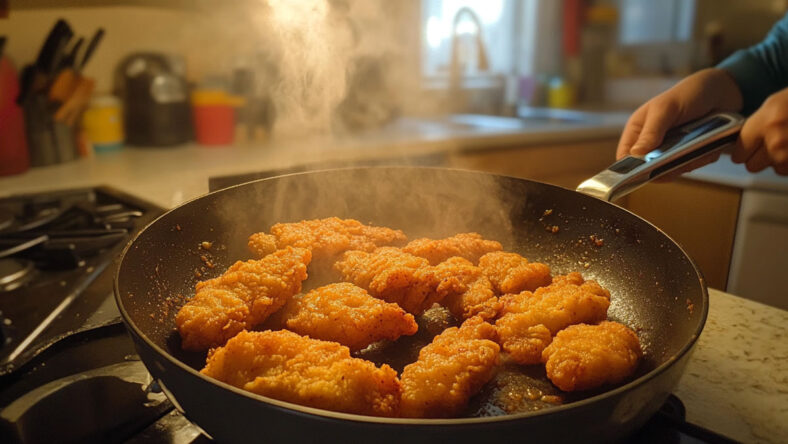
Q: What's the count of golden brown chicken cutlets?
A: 11